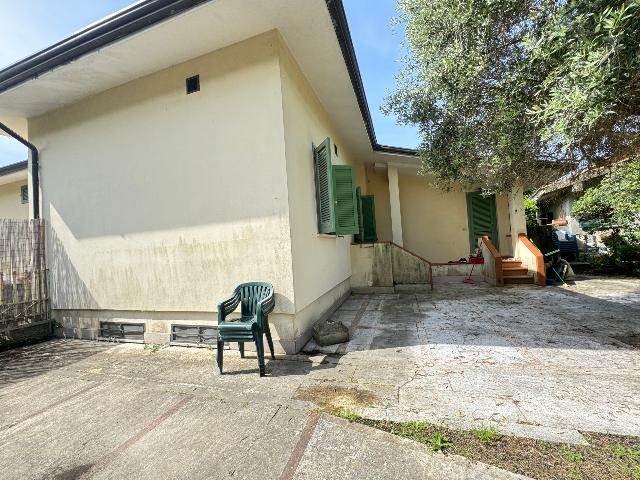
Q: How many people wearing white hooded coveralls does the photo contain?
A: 0